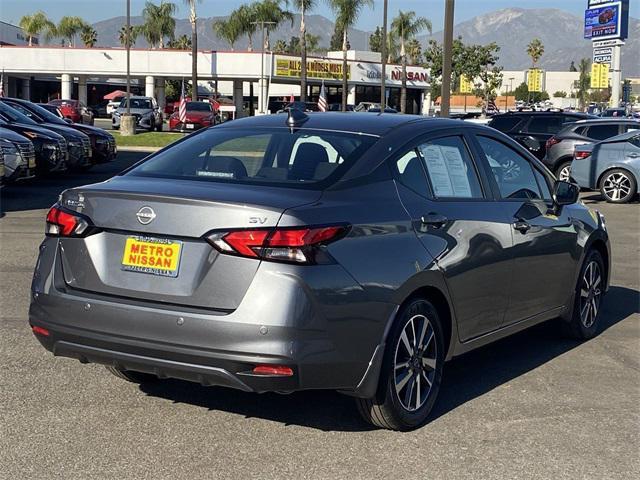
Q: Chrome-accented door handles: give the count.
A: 2